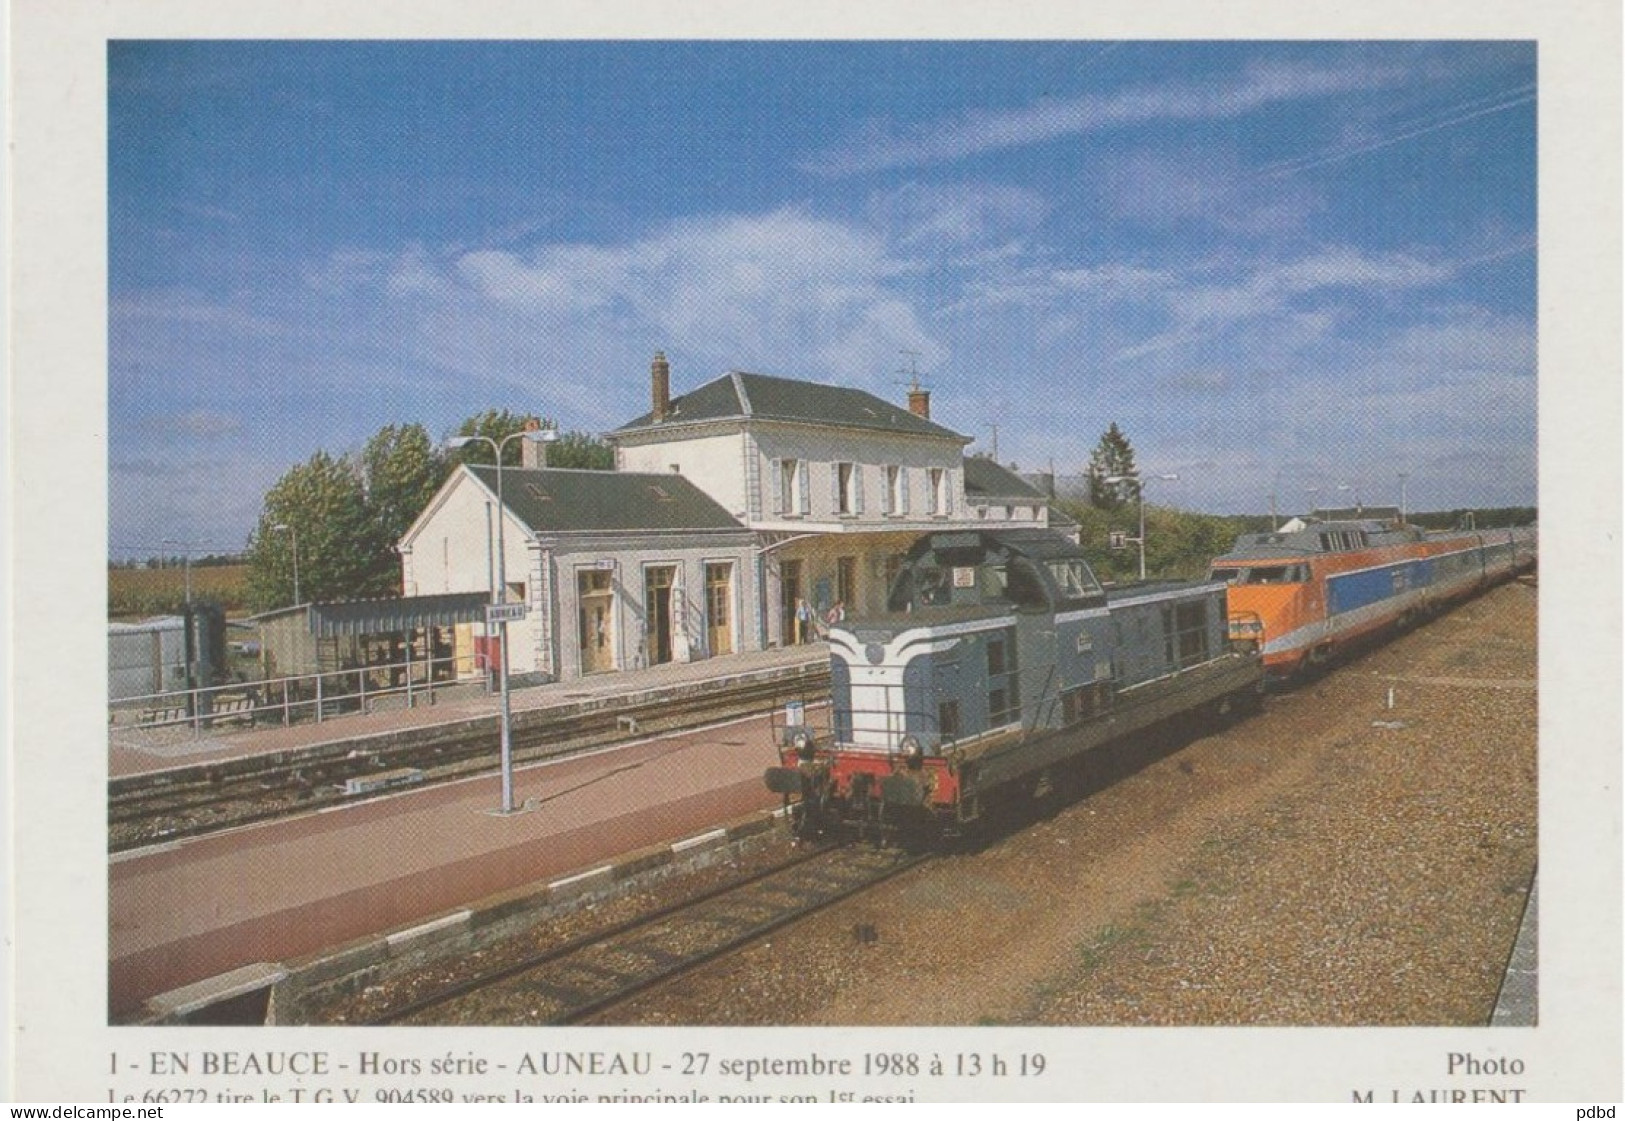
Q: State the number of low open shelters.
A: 1